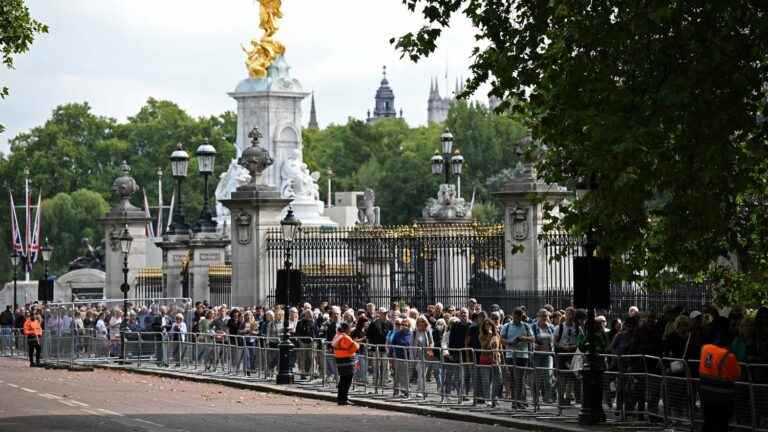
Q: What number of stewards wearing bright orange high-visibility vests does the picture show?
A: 3